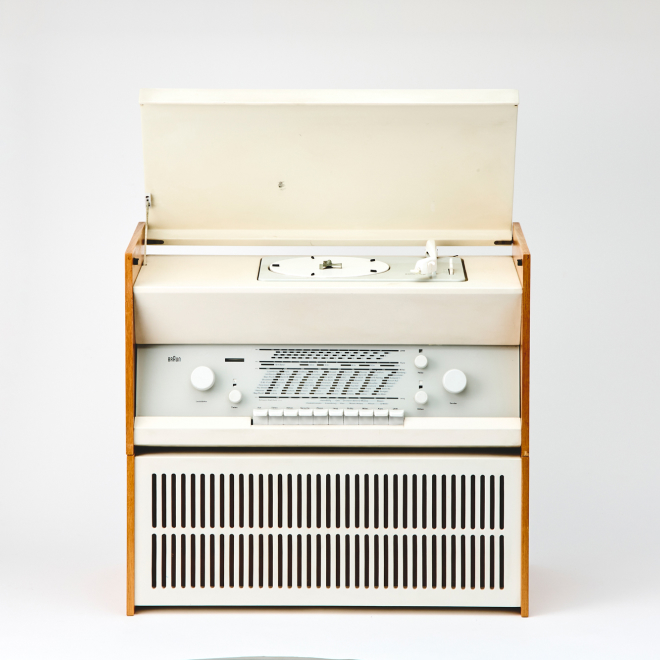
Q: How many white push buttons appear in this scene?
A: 10